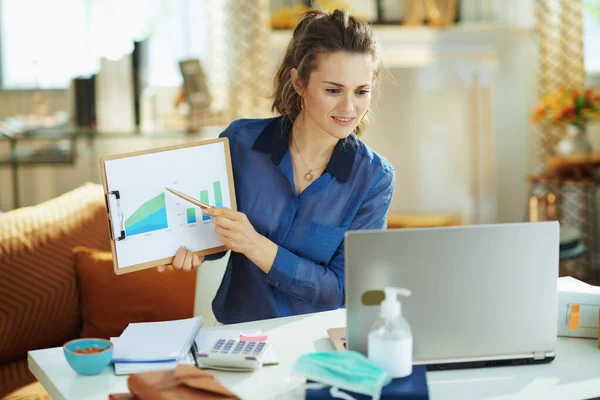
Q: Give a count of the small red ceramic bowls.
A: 0